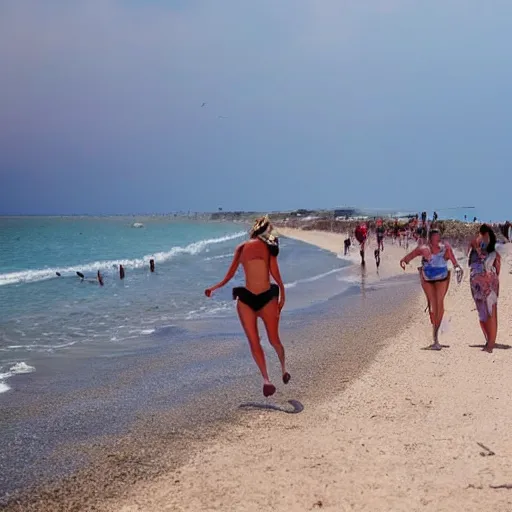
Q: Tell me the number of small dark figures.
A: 5